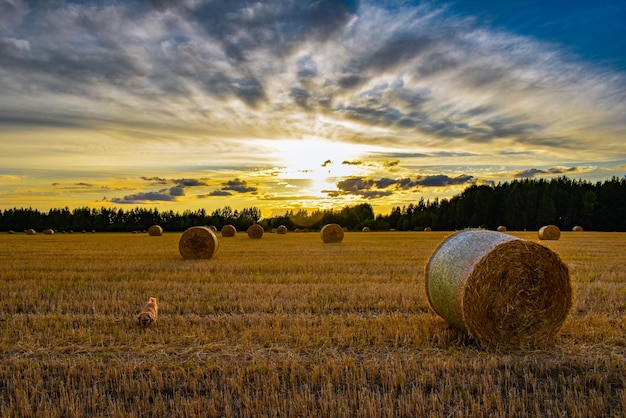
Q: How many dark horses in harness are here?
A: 0